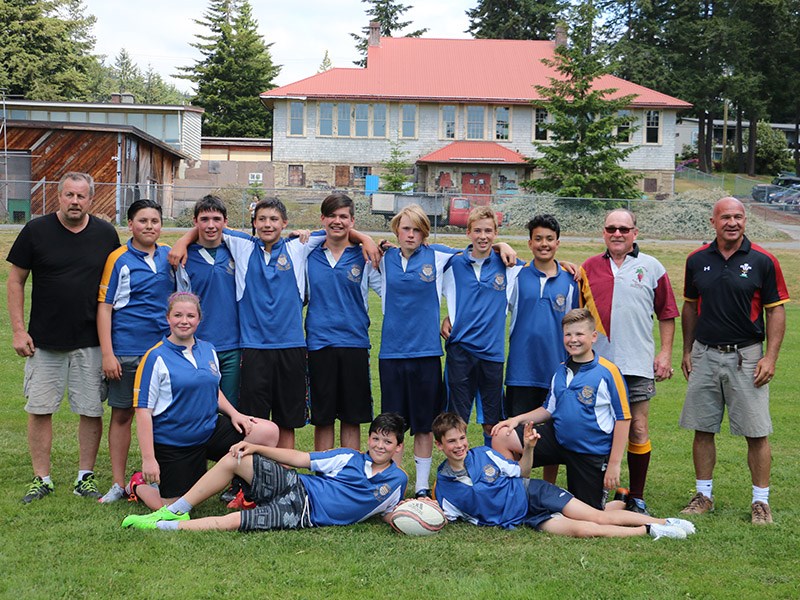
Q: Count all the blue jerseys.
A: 11